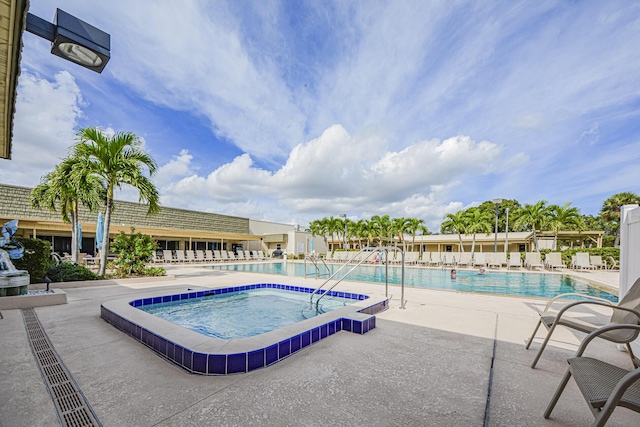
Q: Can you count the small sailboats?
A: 0